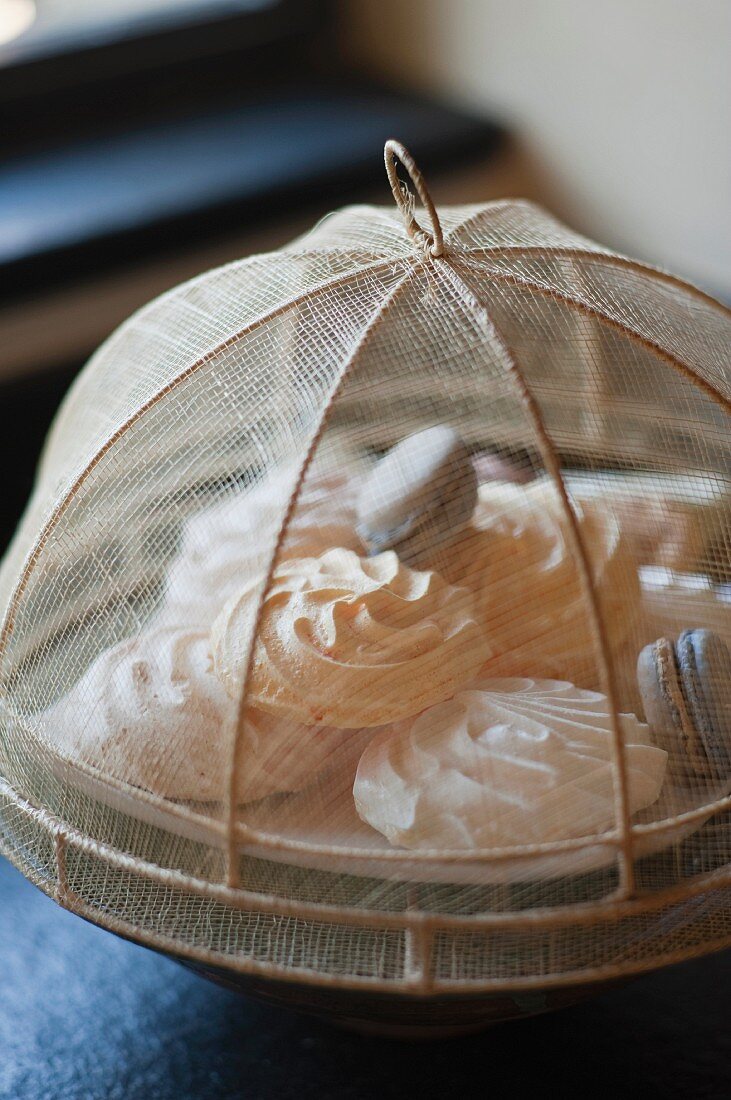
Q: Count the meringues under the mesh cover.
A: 5